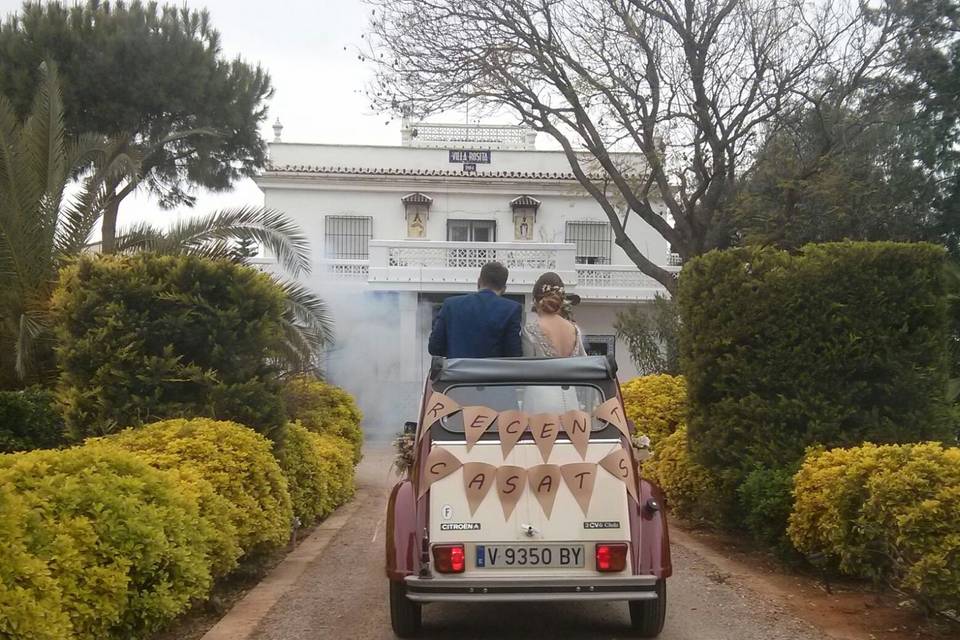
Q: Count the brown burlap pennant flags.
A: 12